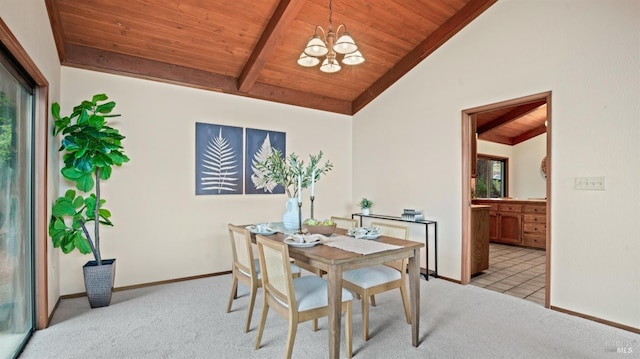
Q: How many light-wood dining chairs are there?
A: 4